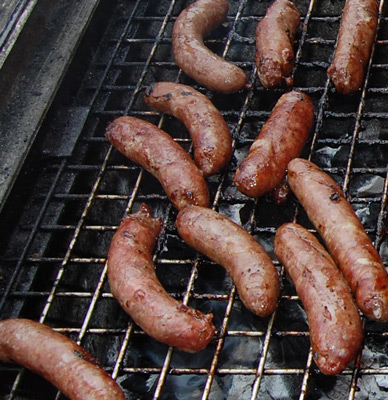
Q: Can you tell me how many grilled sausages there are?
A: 11